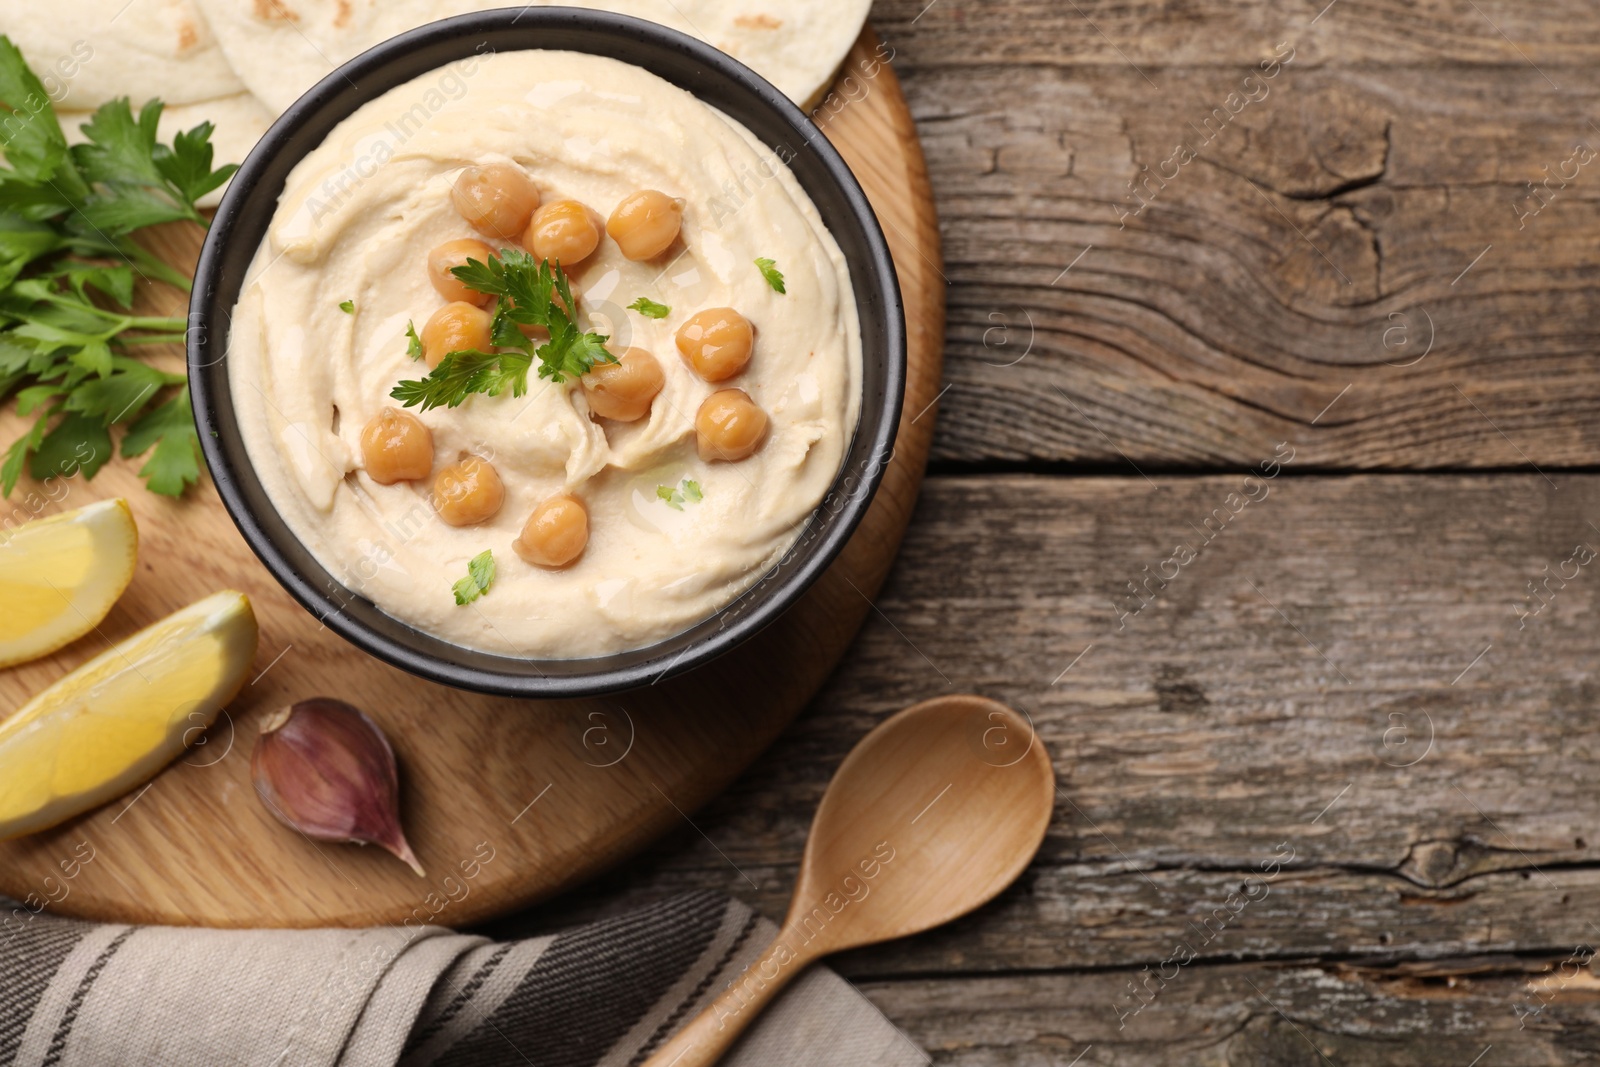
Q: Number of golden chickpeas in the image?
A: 12